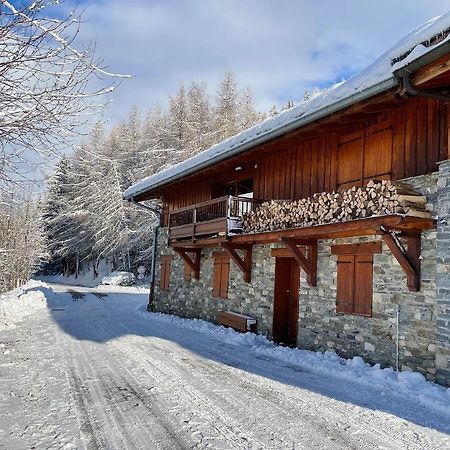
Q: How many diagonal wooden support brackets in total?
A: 4